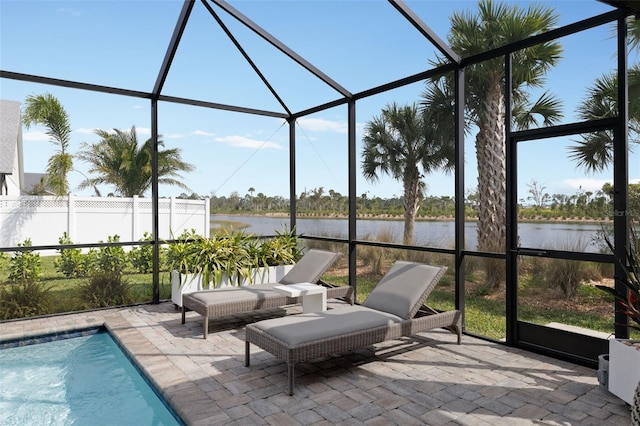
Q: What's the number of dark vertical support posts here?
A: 6